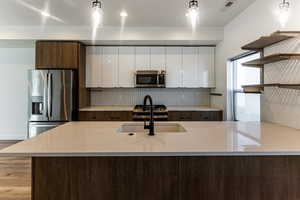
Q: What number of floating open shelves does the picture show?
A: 3